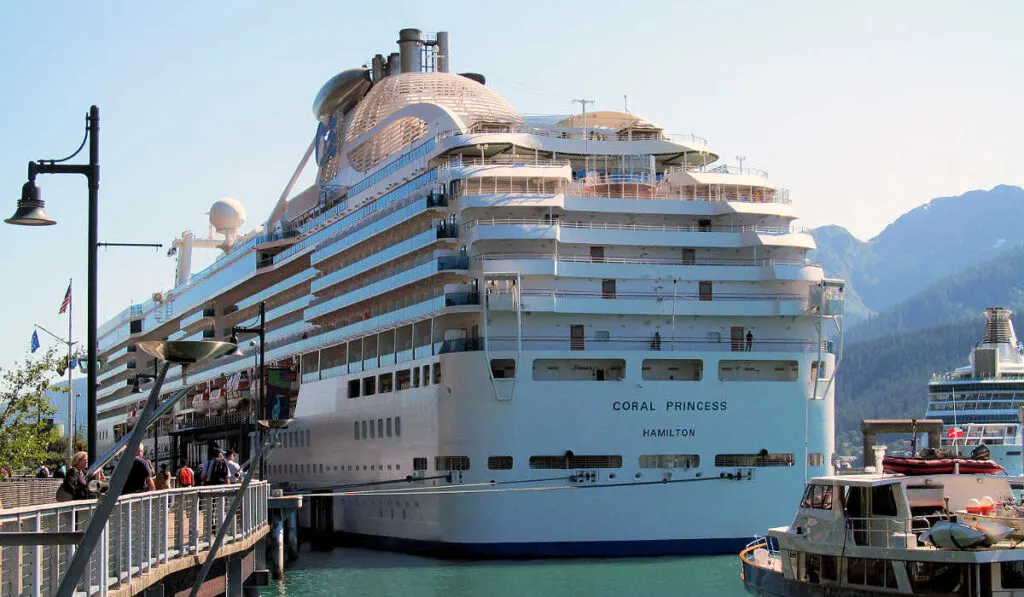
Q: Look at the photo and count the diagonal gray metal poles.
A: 2